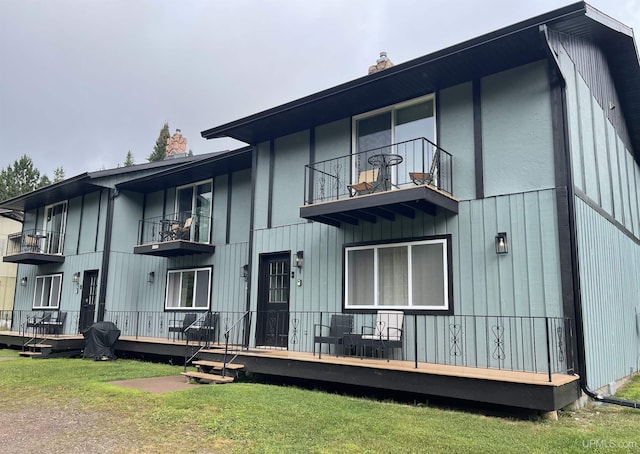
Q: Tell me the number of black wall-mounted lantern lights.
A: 6